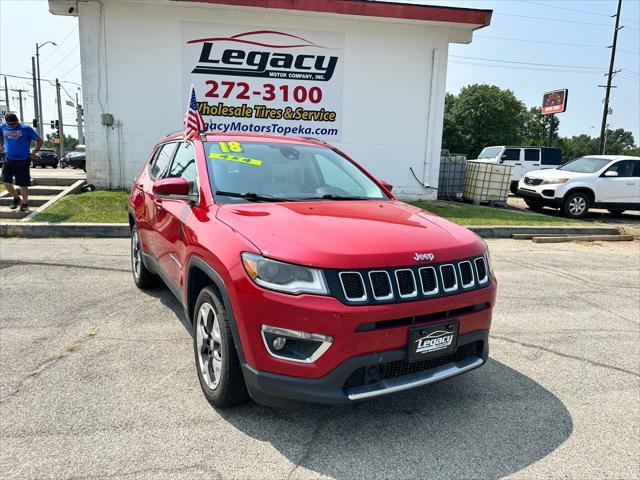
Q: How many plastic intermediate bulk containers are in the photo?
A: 2